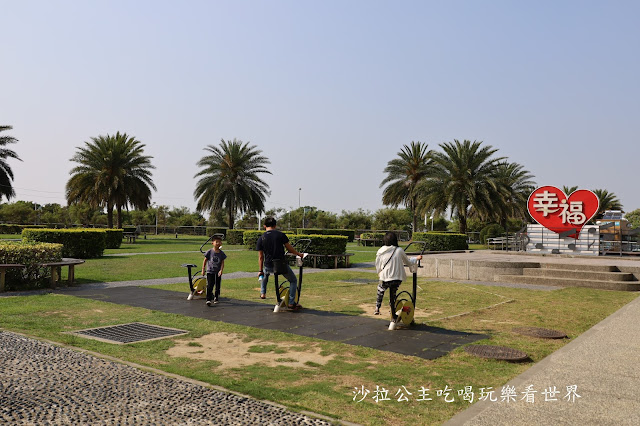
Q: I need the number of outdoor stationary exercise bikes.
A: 3